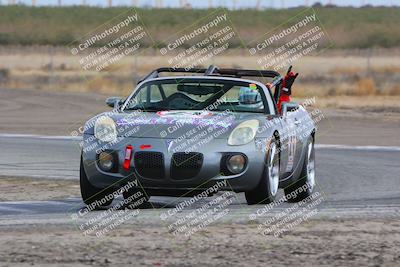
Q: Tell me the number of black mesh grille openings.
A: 2